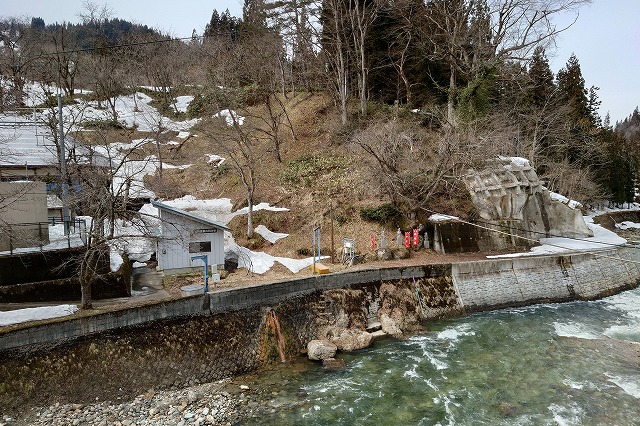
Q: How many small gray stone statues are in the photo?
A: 3